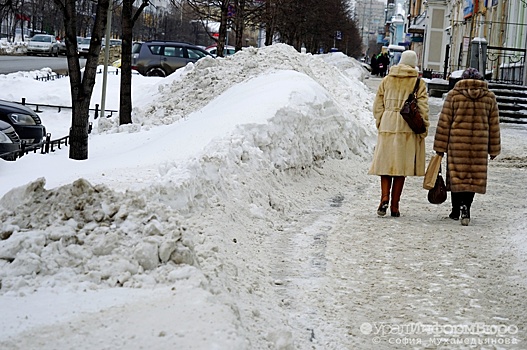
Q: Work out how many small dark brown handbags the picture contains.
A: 2